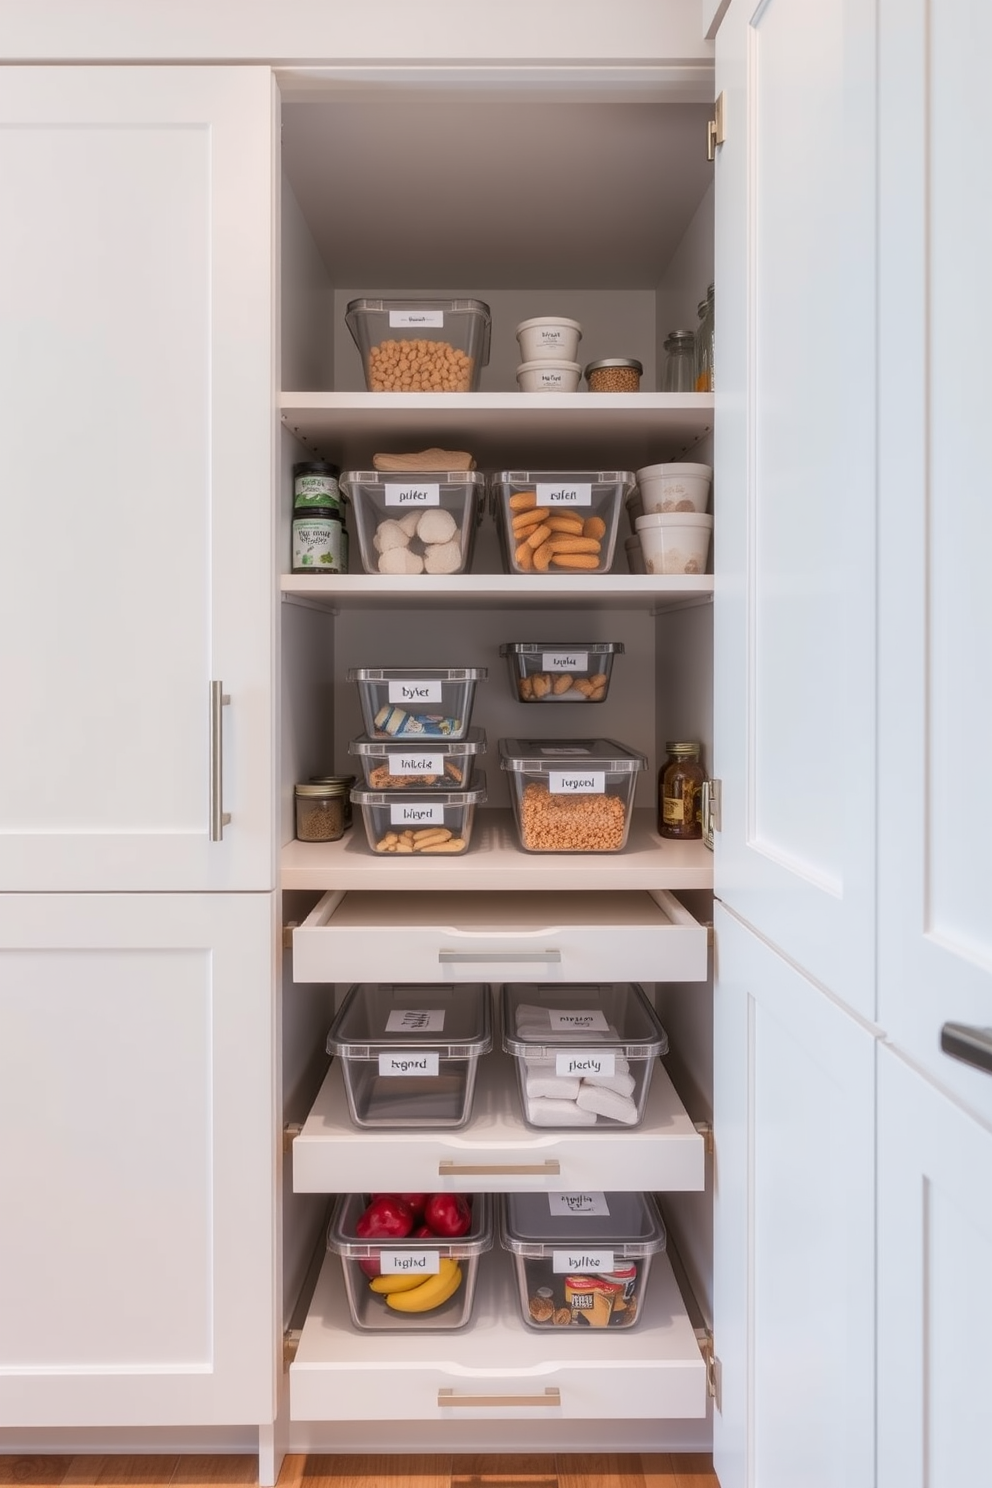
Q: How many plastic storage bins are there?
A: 12